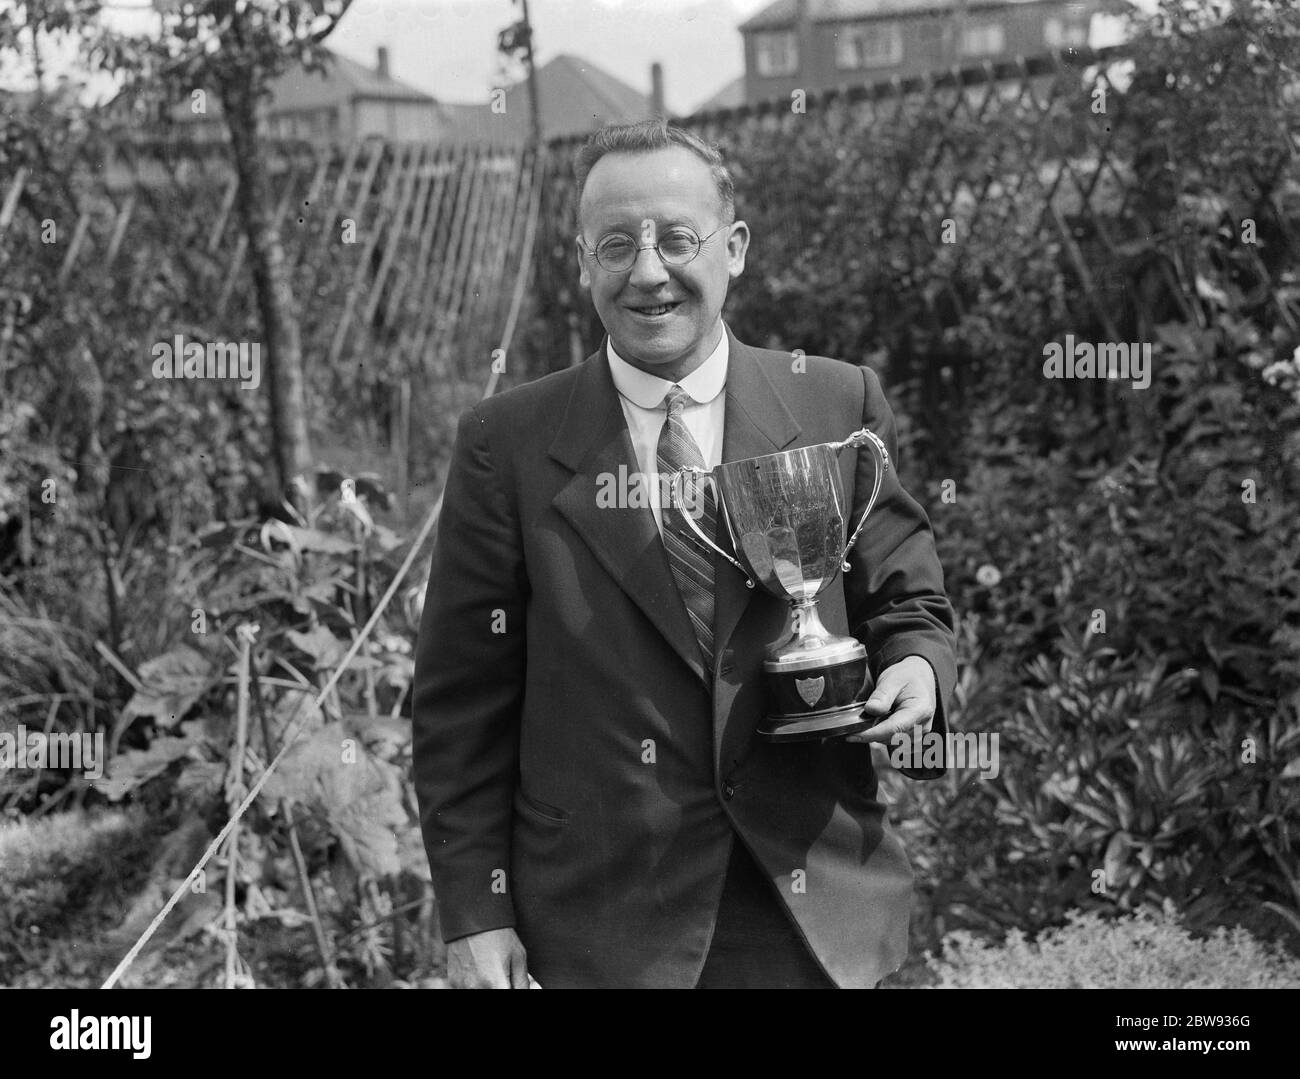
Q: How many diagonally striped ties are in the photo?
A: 1